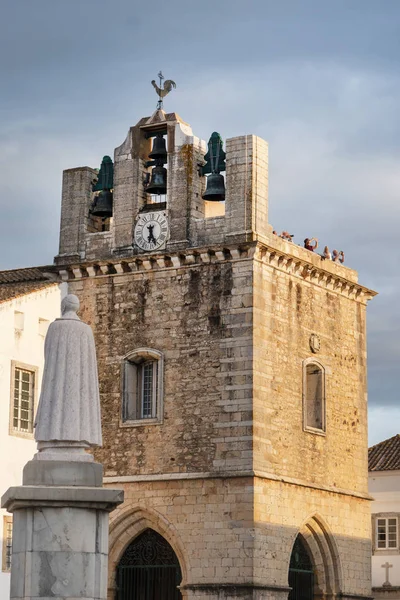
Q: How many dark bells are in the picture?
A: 4